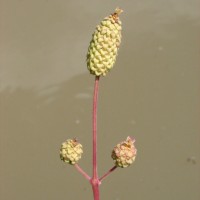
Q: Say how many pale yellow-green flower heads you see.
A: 3